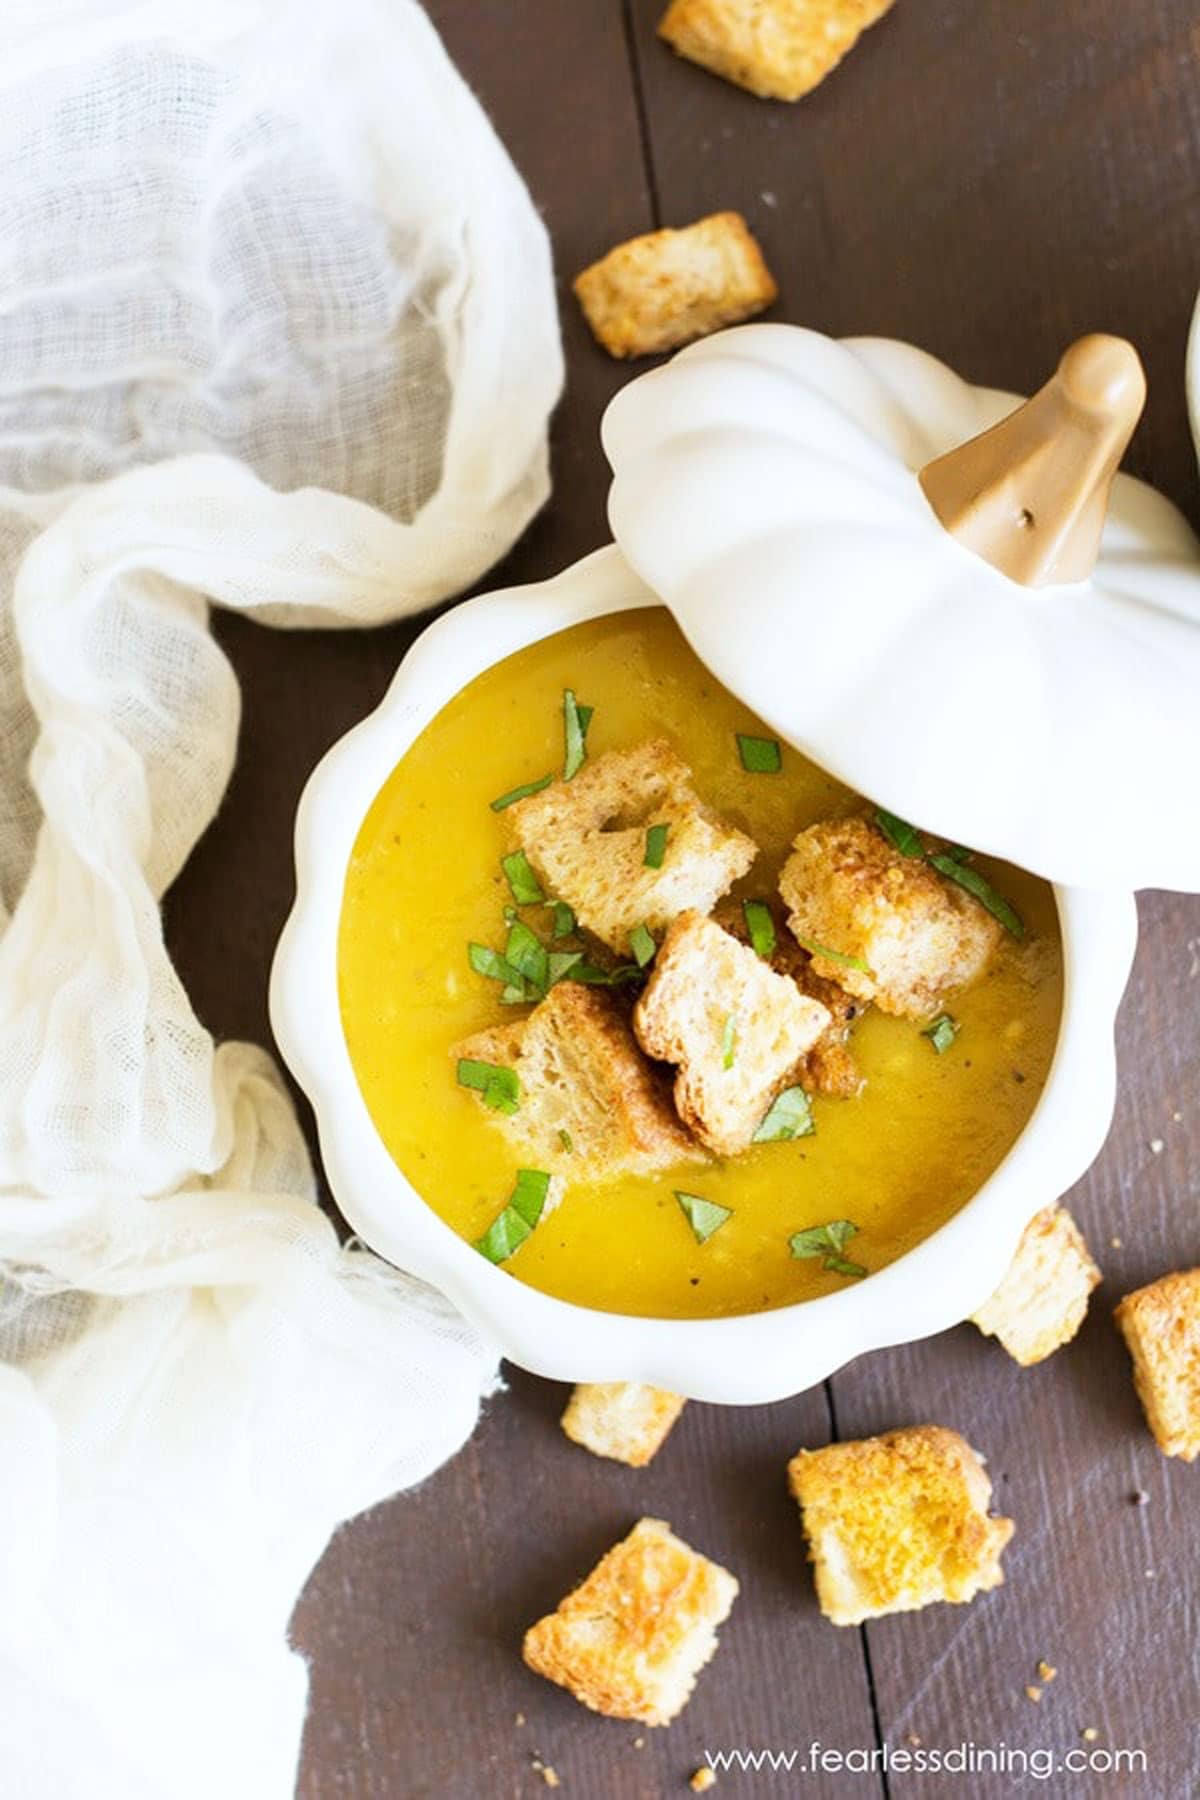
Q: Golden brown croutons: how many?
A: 12